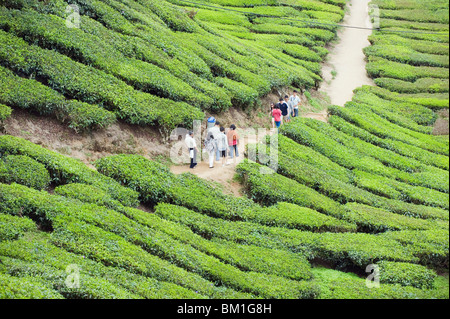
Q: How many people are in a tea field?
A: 11